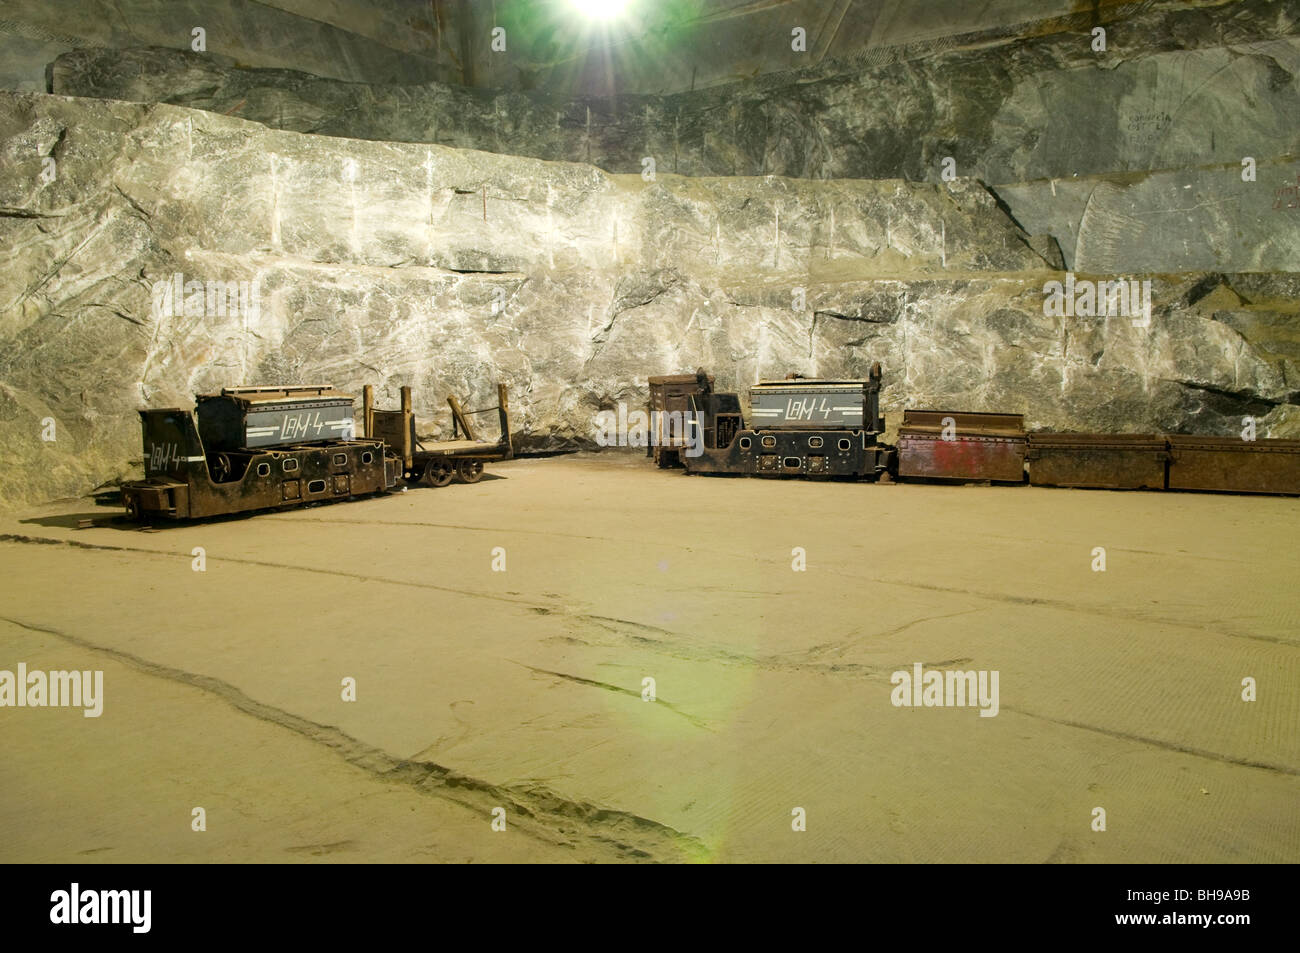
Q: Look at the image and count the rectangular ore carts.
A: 3